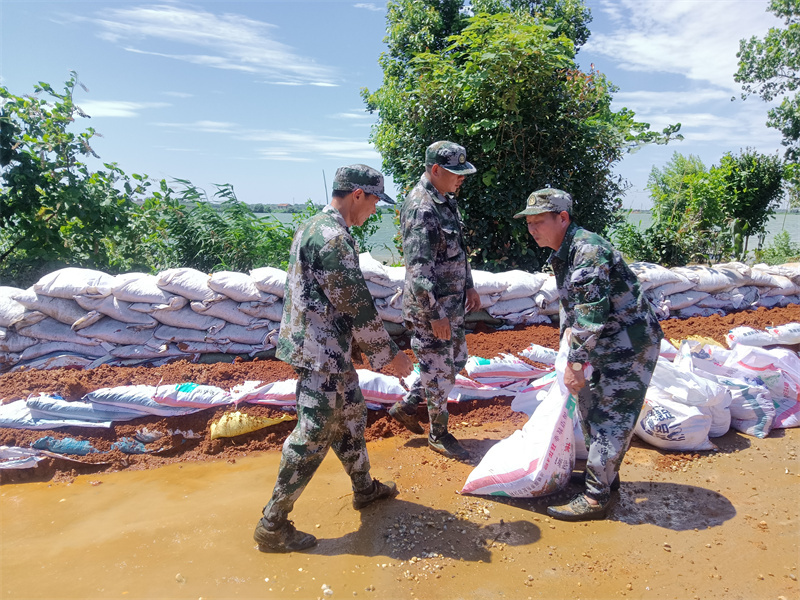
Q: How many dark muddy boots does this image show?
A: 6